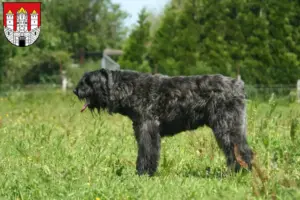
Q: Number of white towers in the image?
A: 3